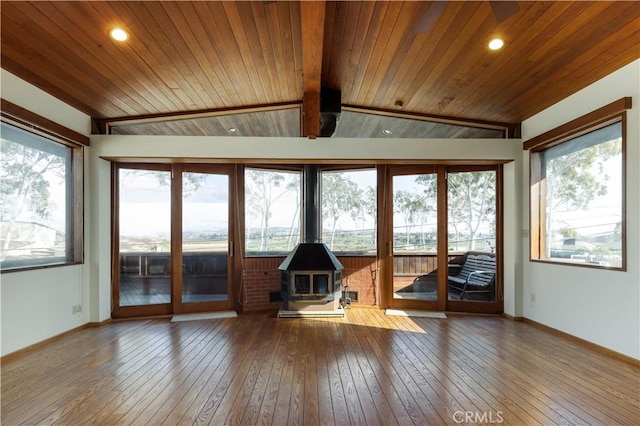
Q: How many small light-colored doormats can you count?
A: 2